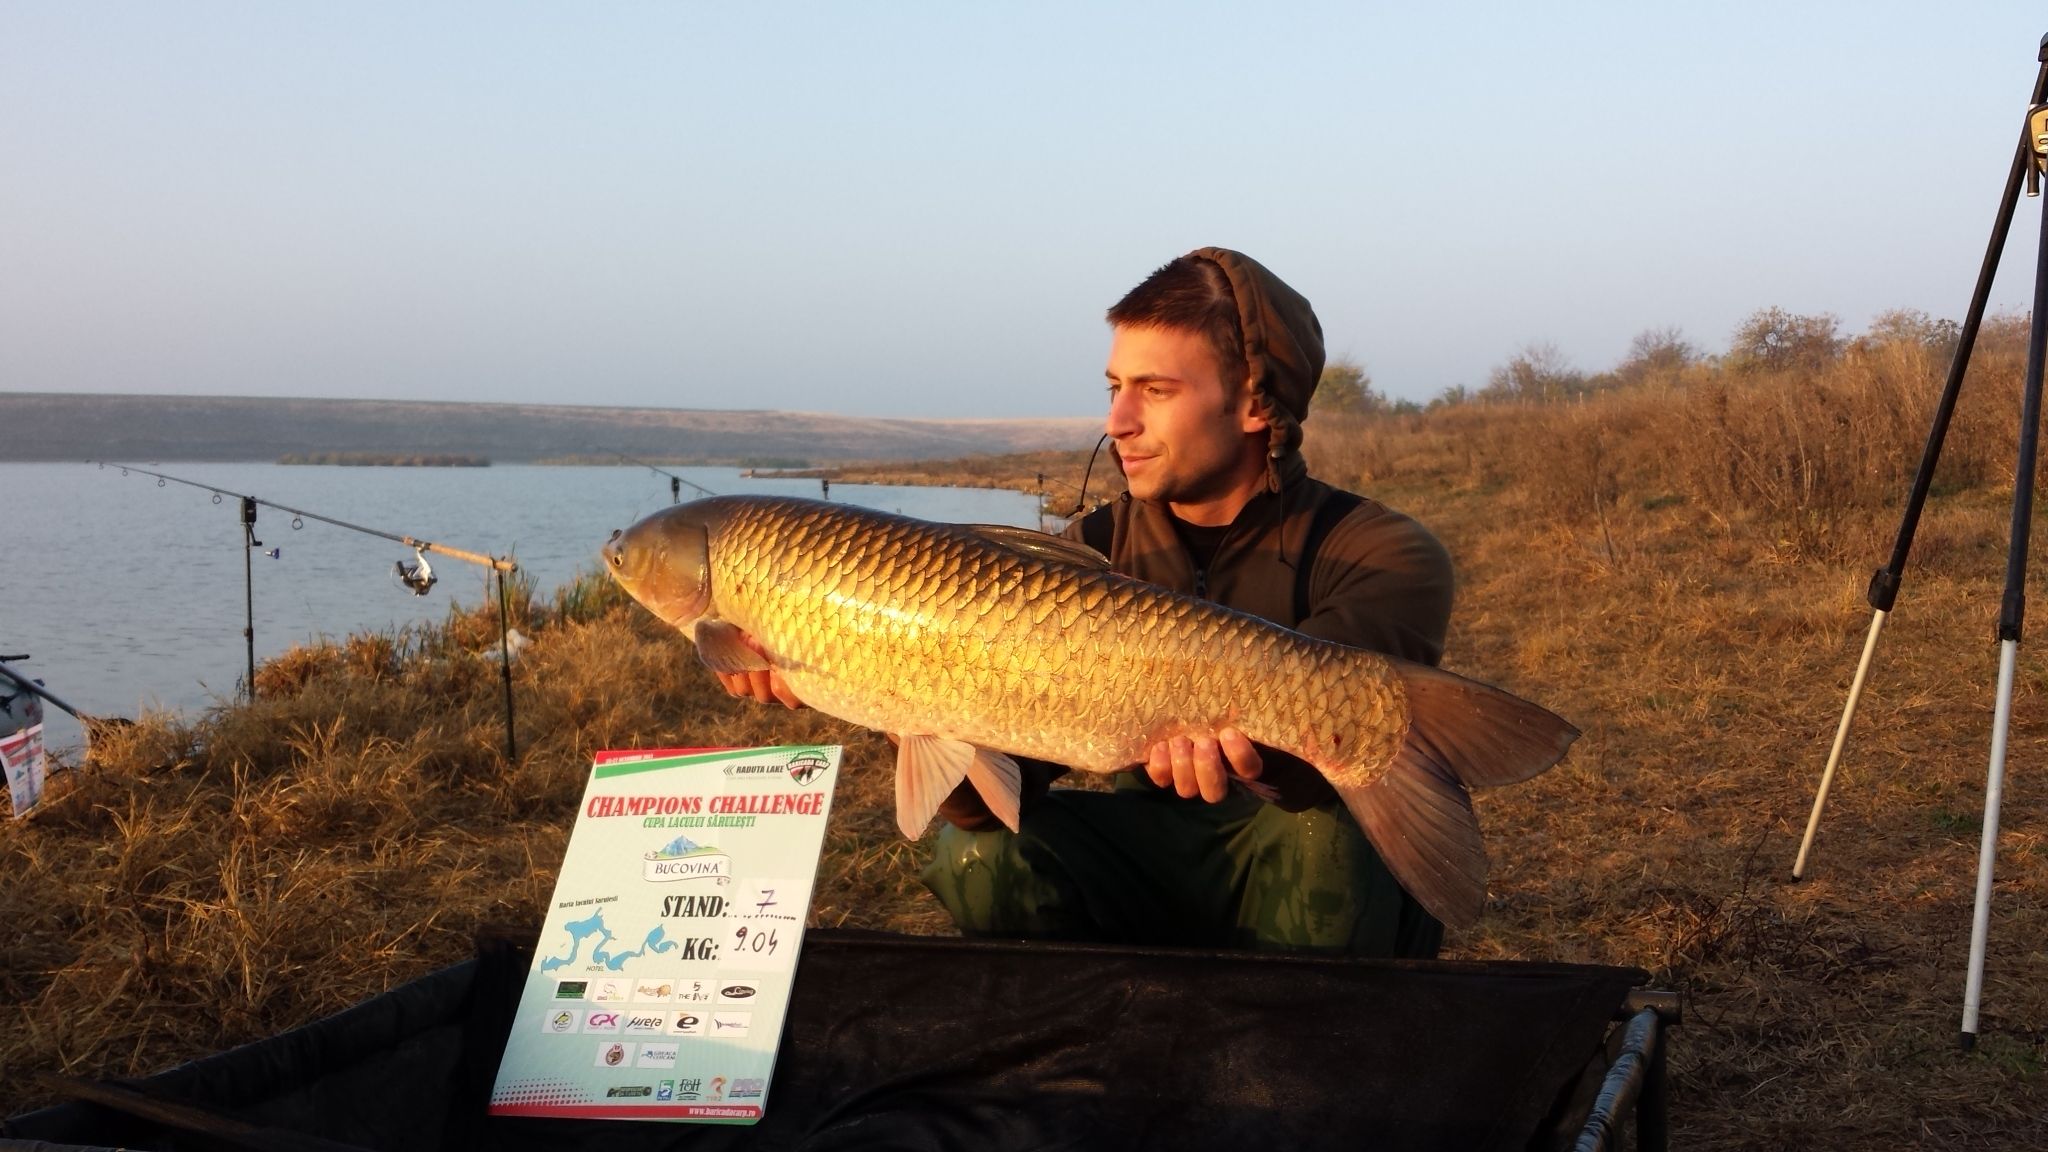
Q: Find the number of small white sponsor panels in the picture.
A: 12